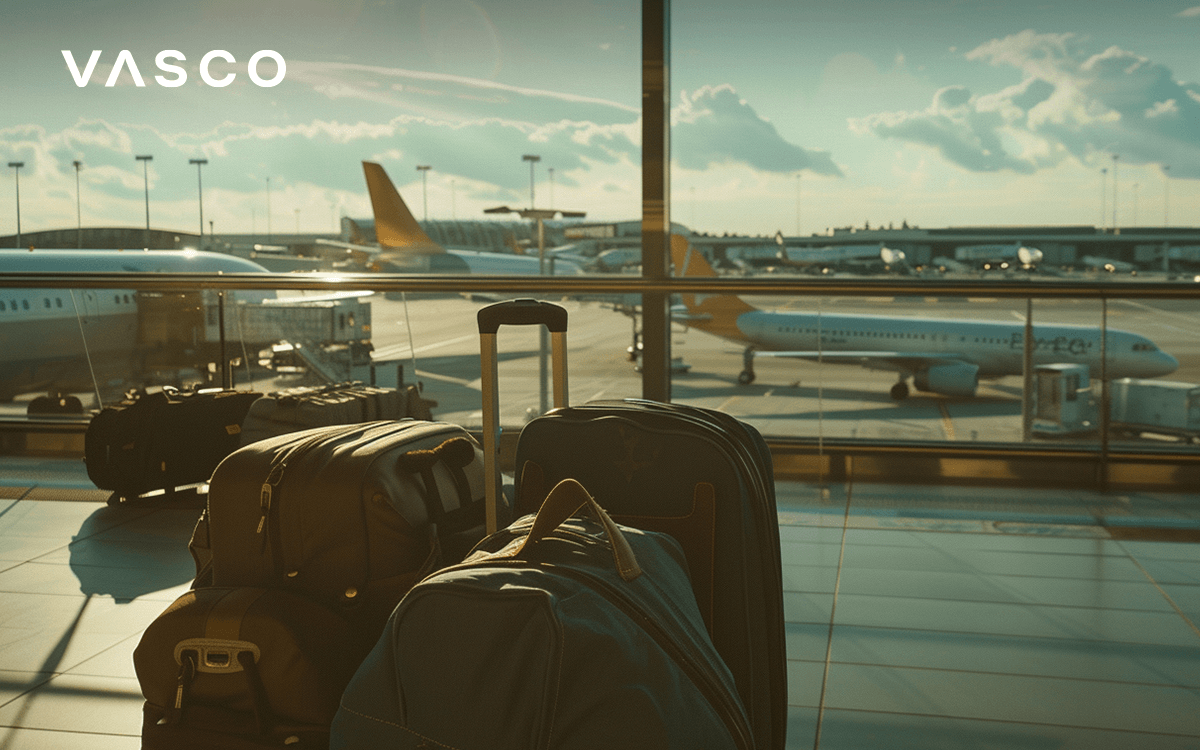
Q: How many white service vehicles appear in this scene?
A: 2